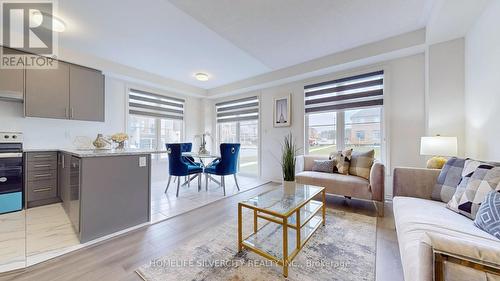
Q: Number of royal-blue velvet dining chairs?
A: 3